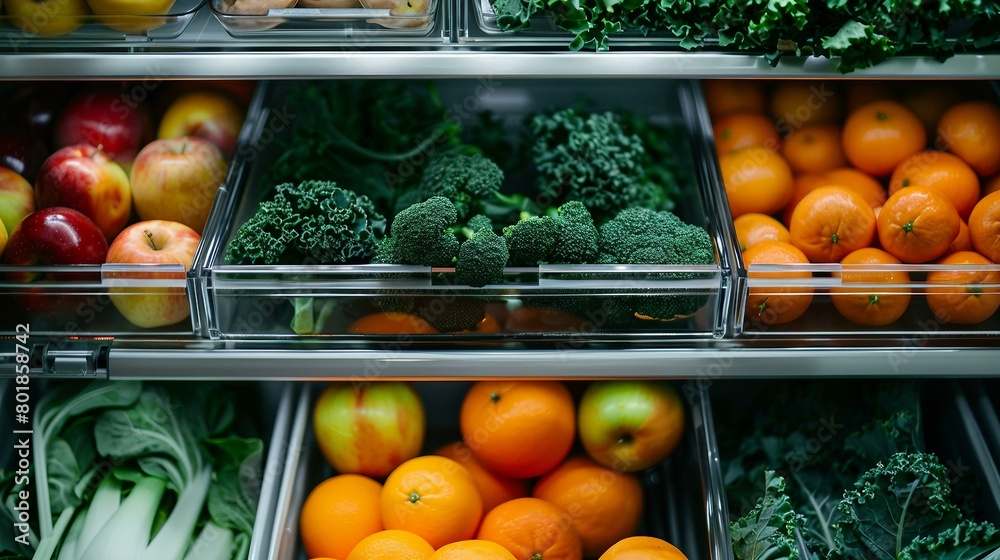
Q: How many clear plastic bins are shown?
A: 9